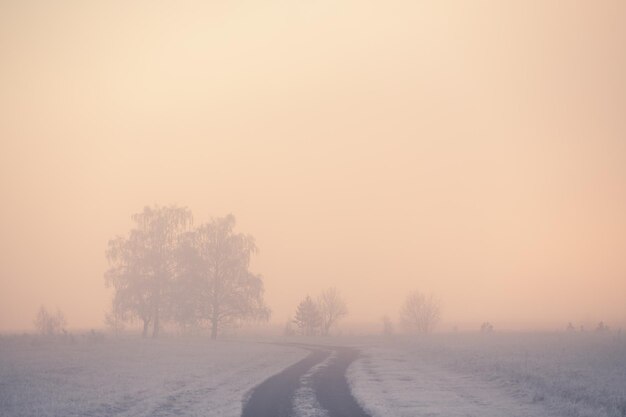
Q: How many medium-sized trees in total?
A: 3